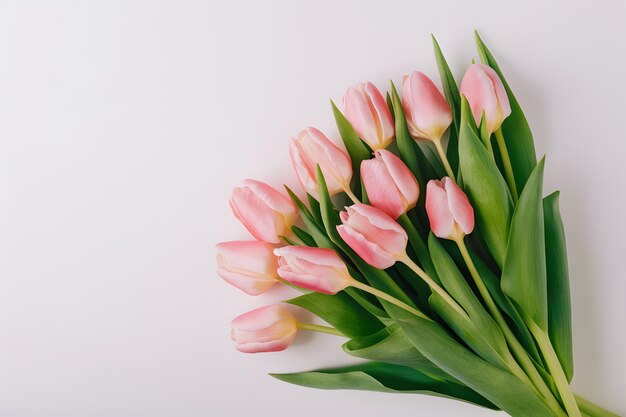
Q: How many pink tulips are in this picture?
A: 11